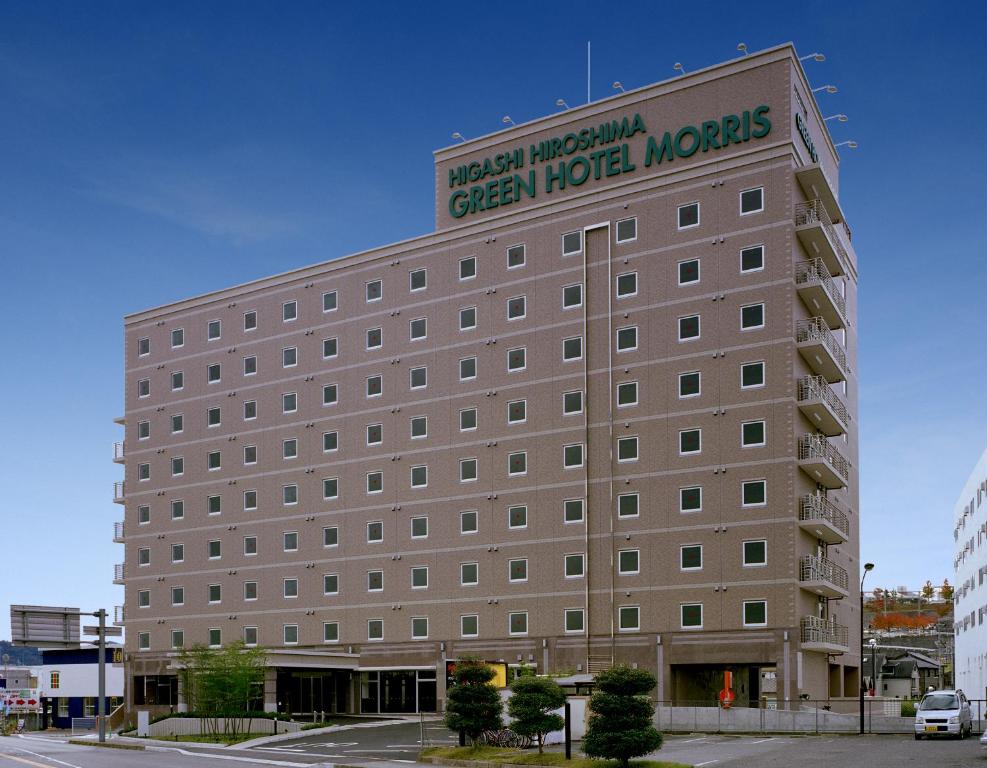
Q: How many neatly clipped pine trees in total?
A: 3